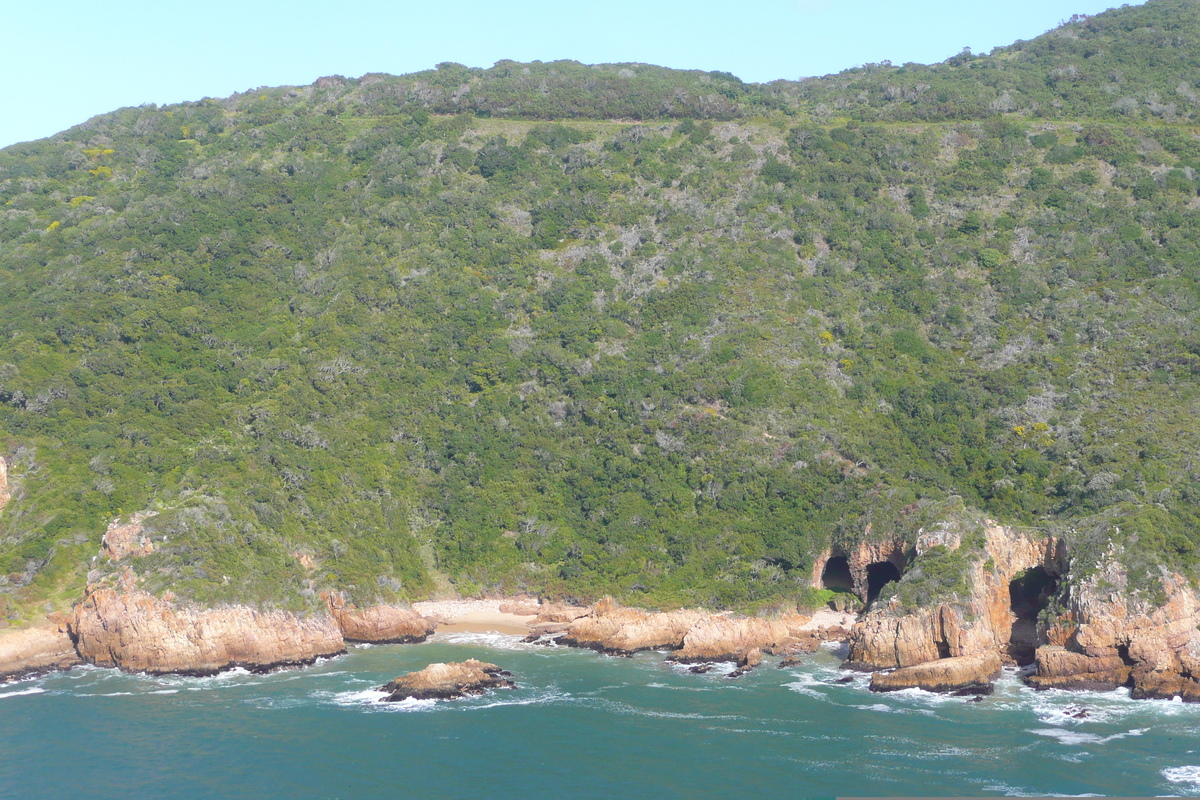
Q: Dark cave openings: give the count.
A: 3